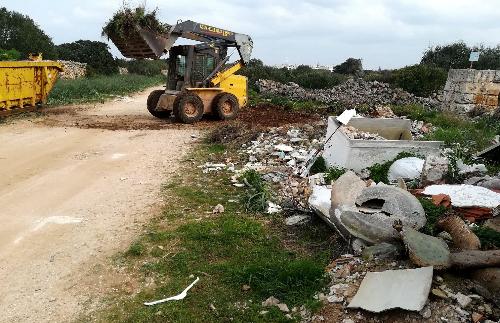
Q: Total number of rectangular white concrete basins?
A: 1